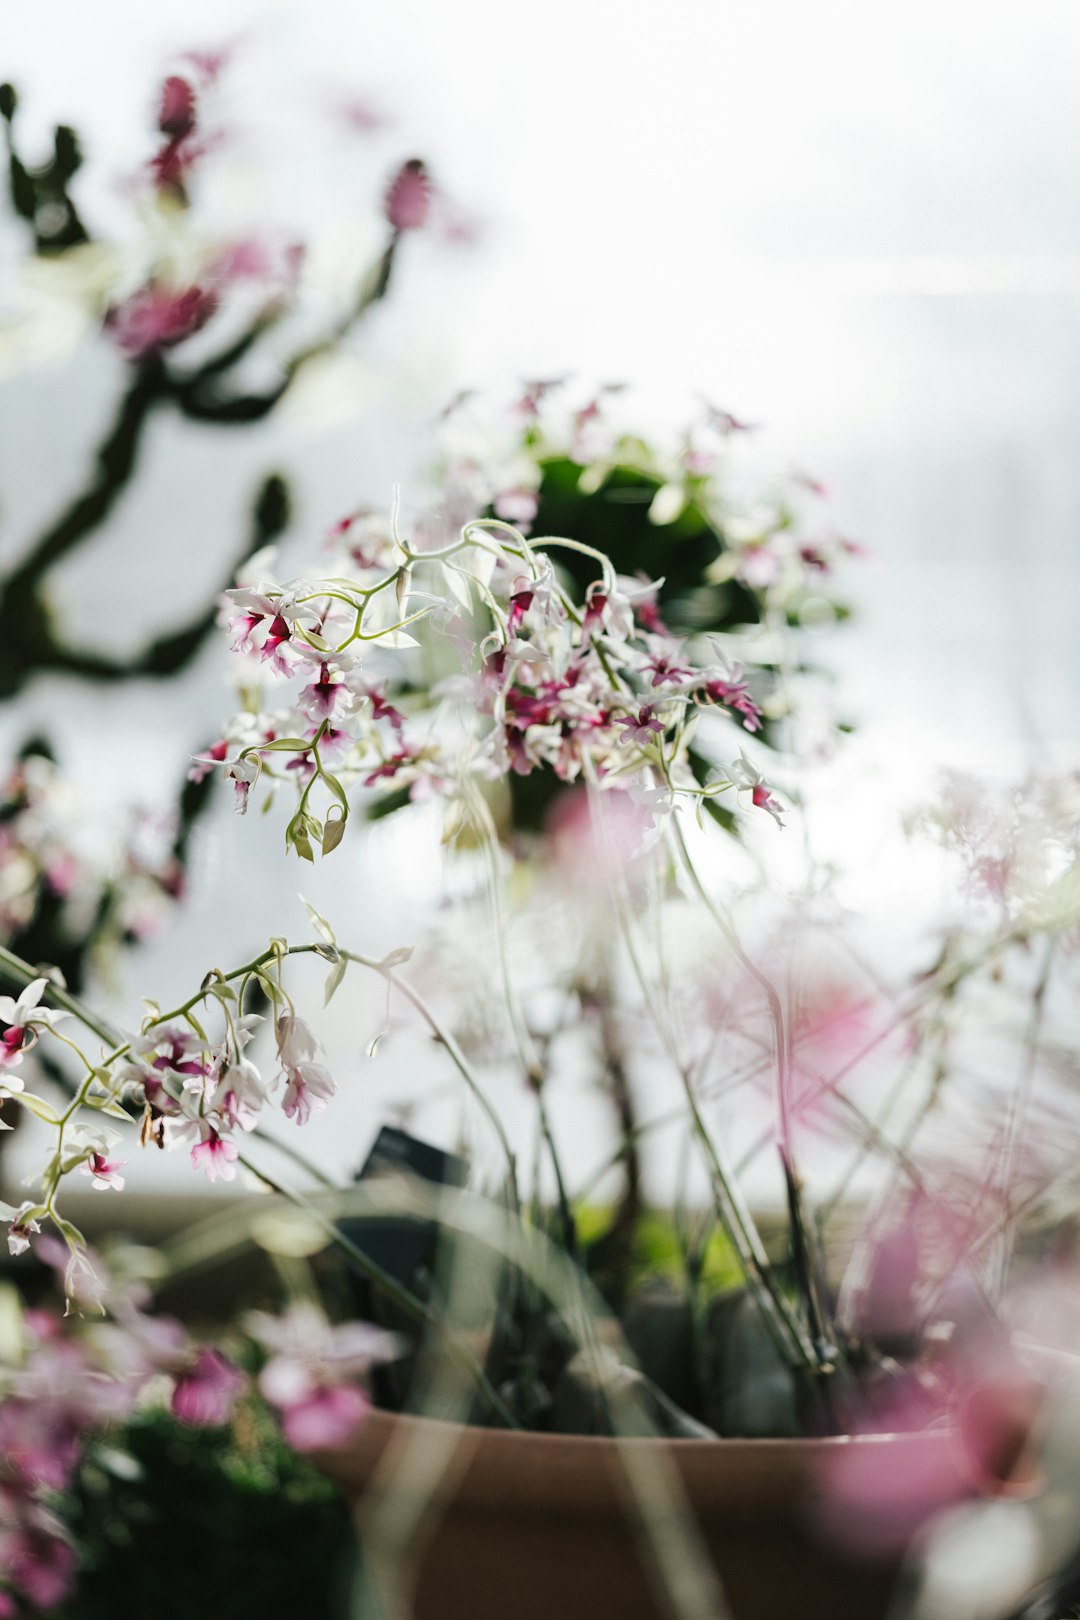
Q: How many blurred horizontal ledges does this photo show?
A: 1